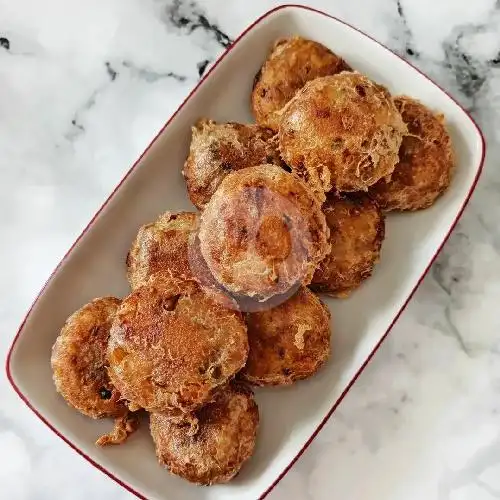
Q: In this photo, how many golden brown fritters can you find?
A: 11